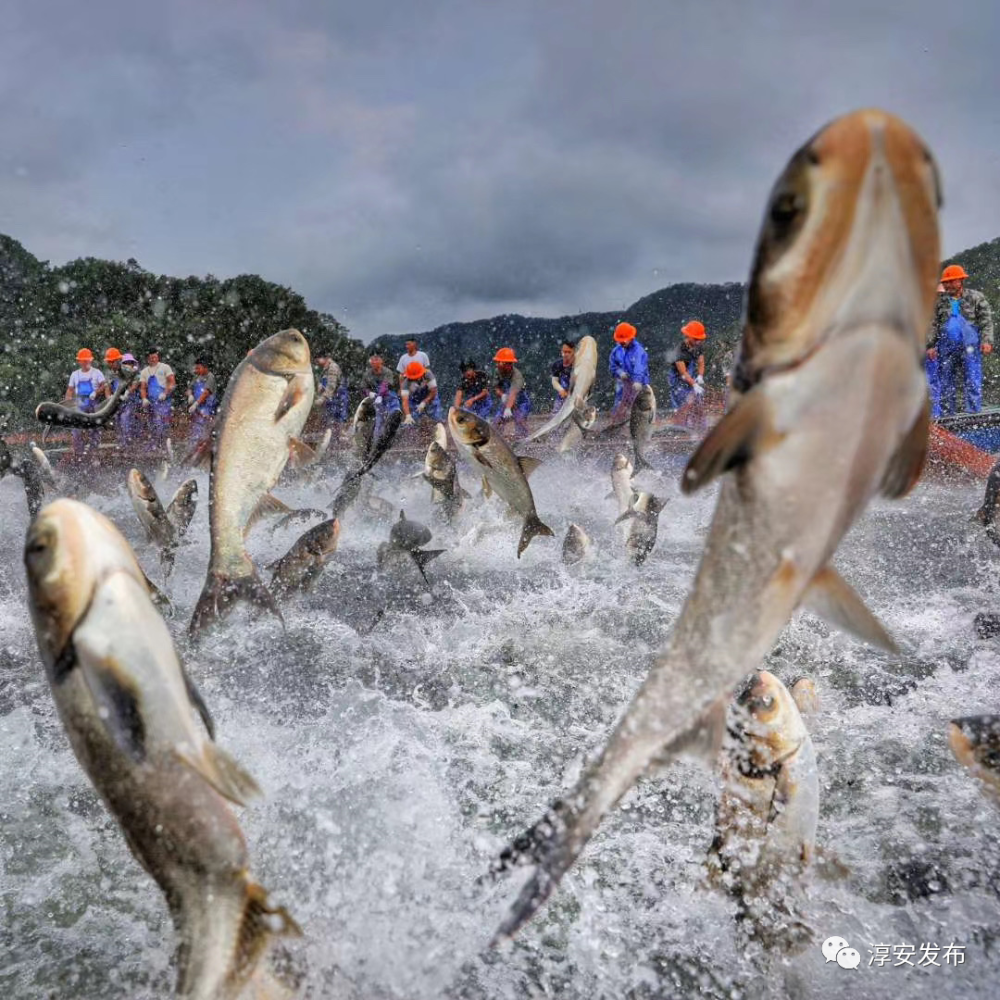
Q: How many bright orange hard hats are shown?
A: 7